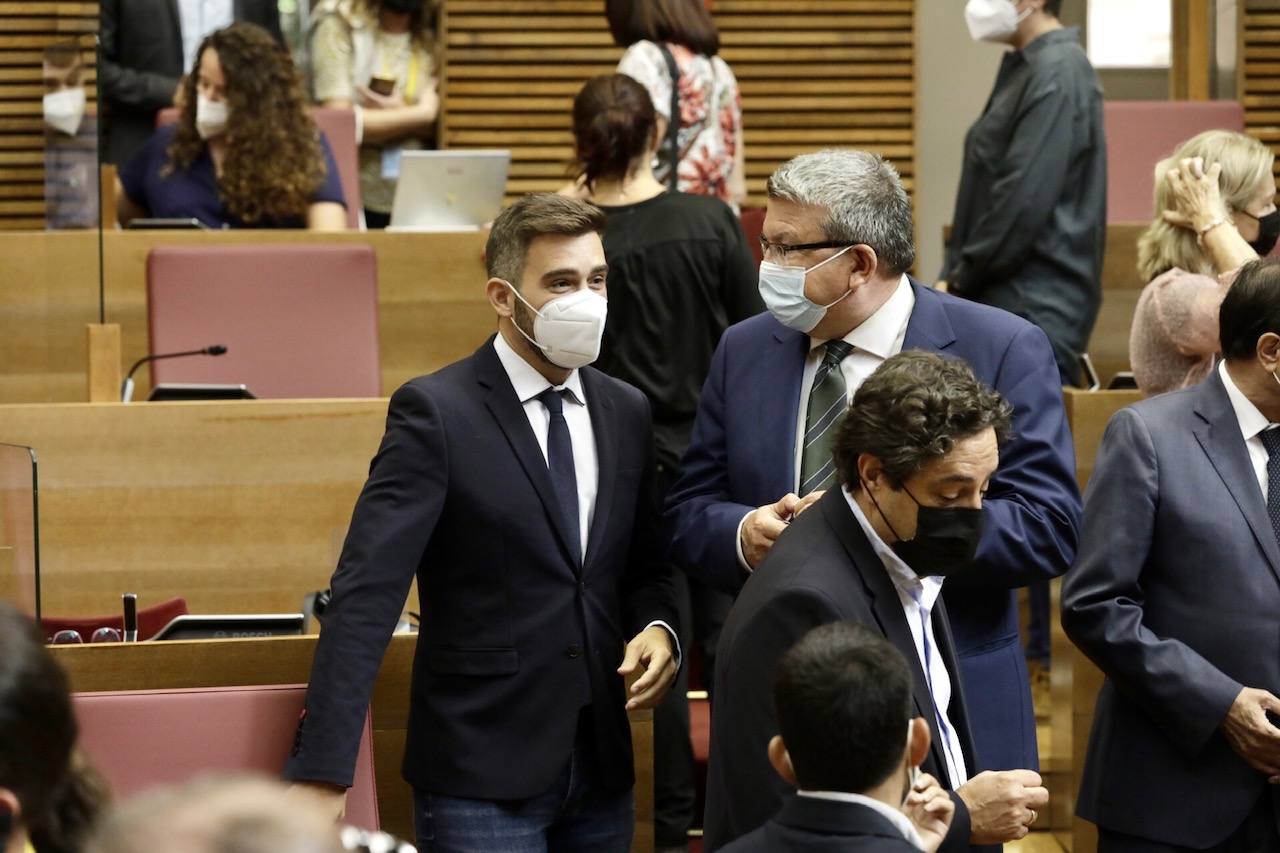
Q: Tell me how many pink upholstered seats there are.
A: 4